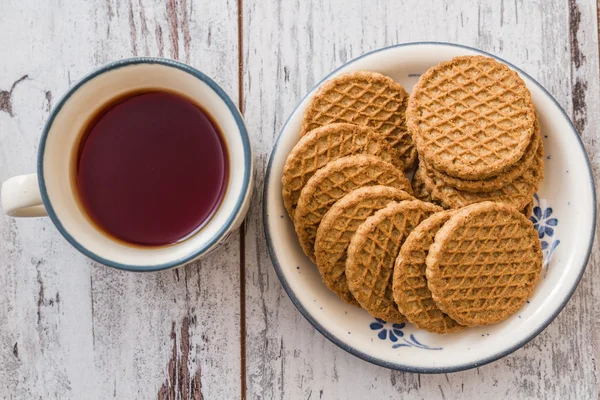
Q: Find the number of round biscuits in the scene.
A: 11